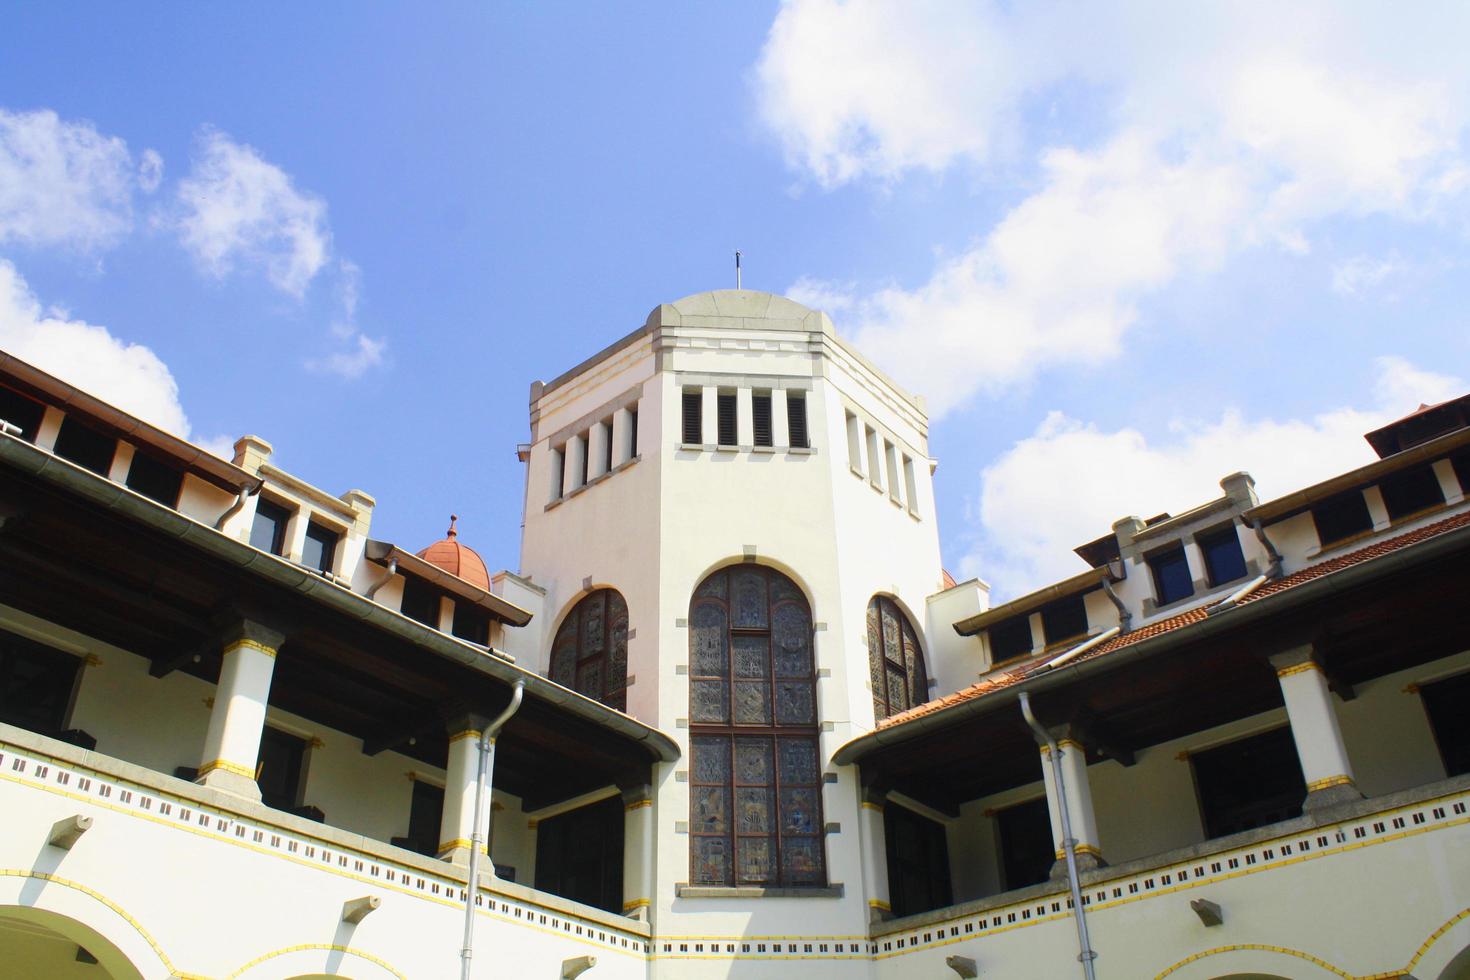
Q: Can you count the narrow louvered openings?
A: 12